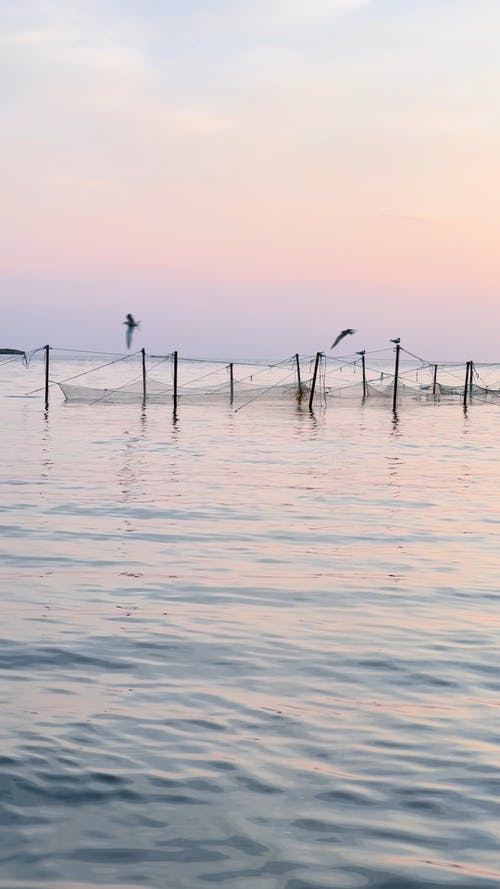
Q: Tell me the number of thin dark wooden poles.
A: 11